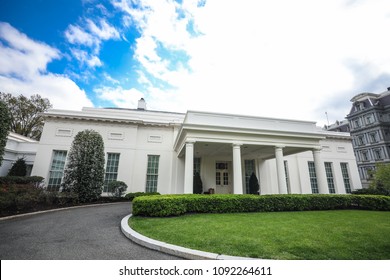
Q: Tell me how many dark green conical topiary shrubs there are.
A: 2